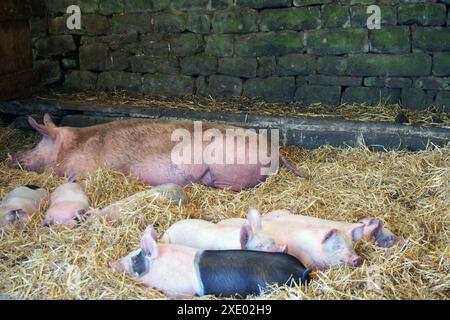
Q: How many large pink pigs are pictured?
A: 1